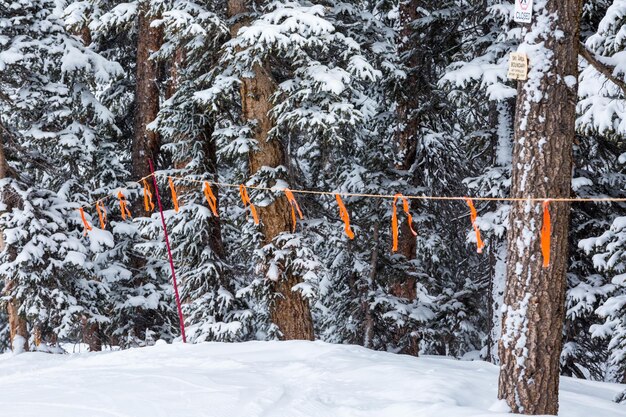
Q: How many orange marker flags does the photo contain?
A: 12